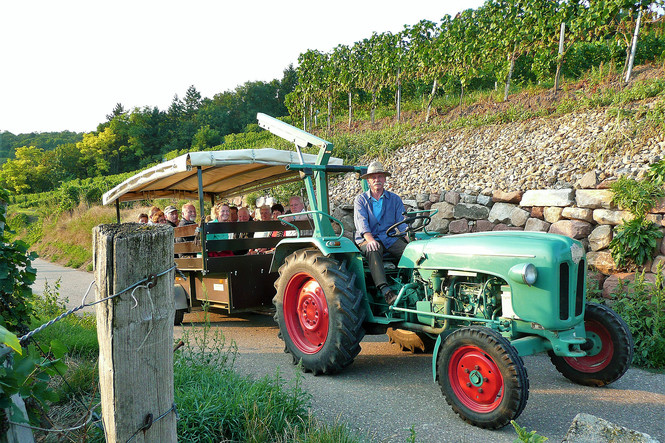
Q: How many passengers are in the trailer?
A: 11